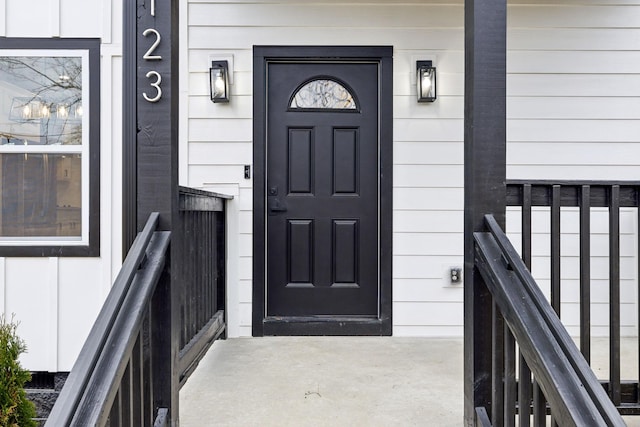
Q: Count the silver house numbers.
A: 3